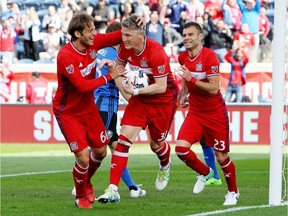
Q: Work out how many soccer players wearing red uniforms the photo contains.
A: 3